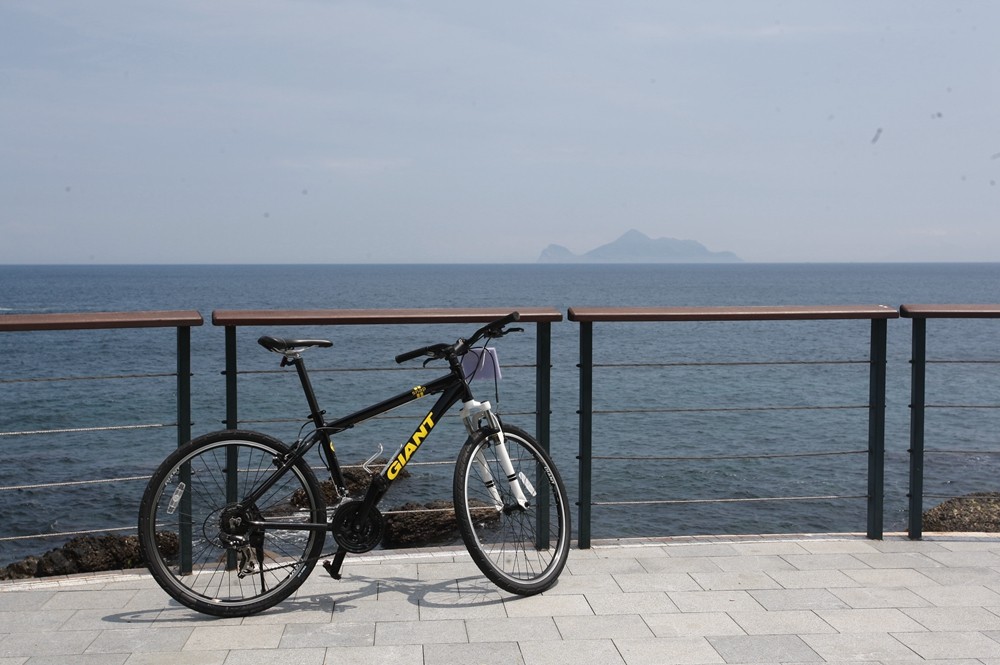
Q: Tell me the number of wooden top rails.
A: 4